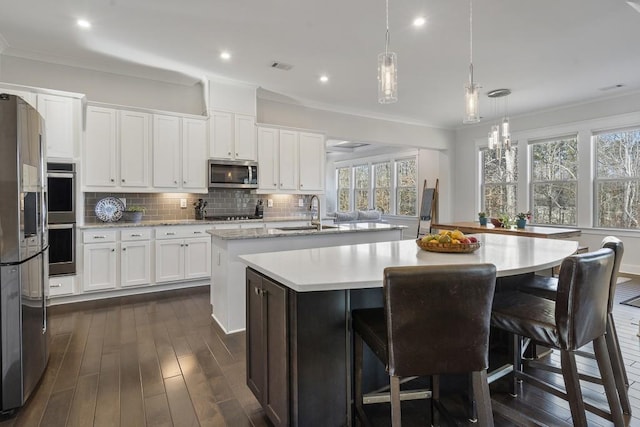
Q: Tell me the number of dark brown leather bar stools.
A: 3